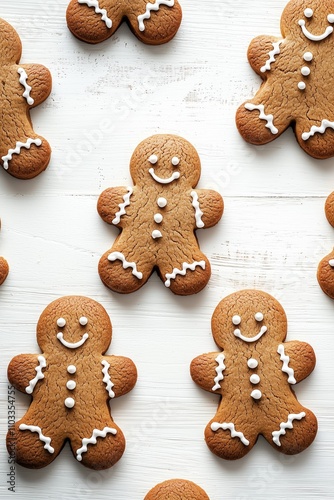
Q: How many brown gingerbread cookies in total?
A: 9